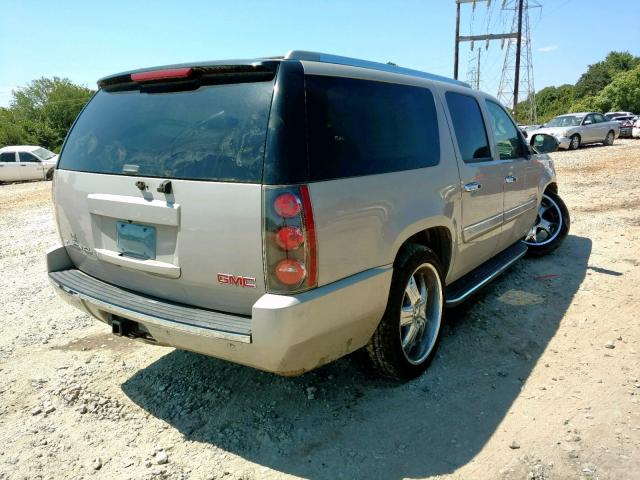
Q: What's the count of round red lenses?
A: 3